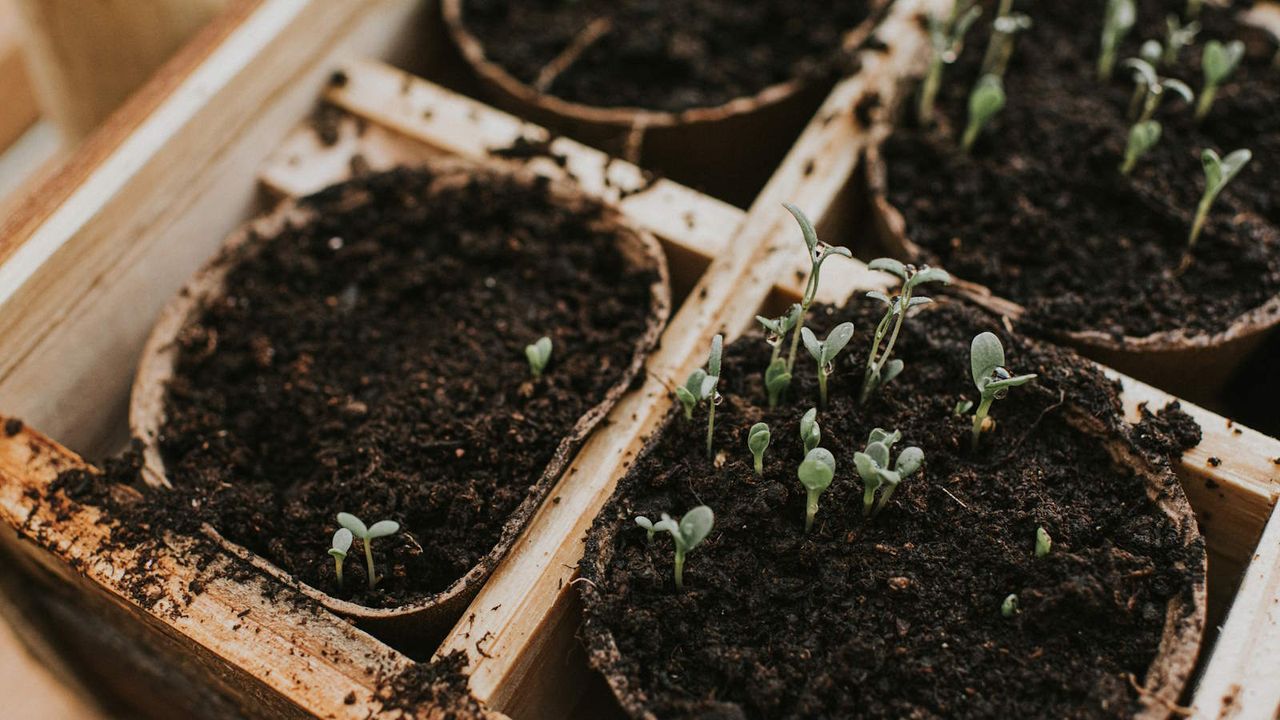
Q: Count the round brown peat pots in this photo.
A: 4